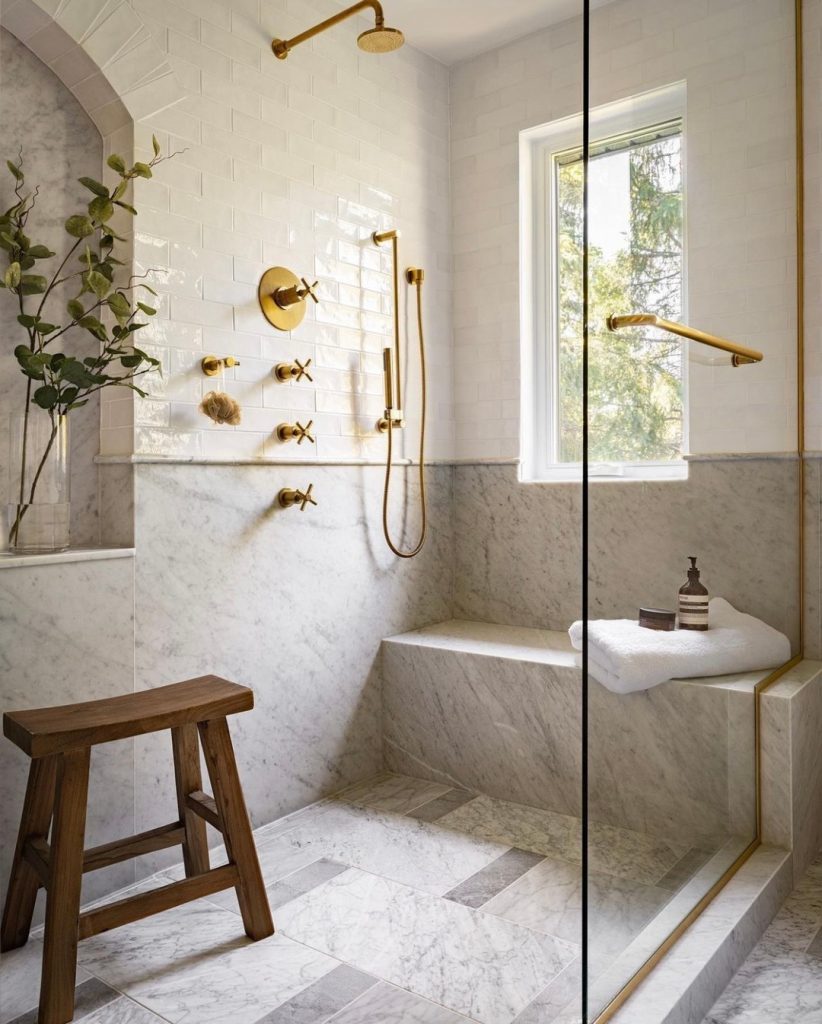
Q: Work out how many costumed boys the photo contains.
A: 0